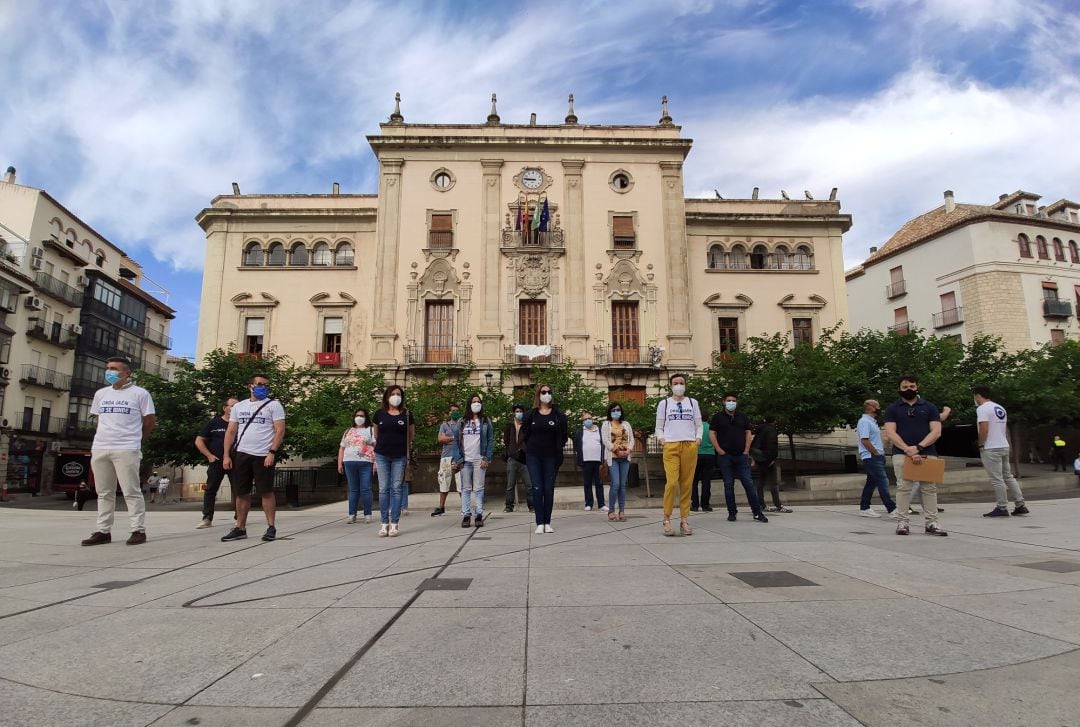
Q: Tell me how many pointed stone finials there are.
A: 4